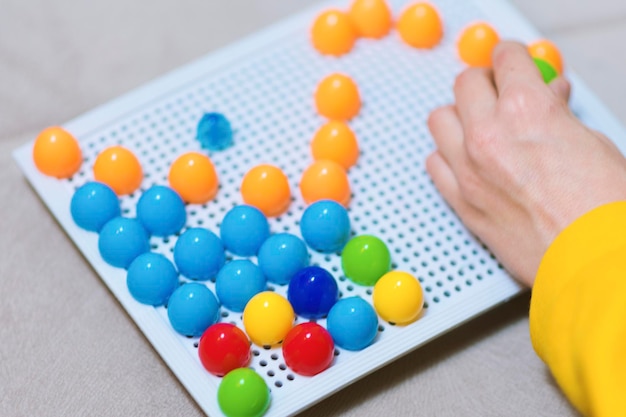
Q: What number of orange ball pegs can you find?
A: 12